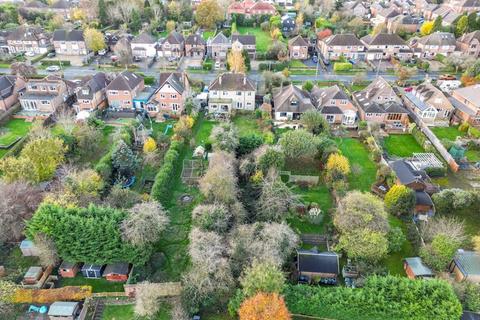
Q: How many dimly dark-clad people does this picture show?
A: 0